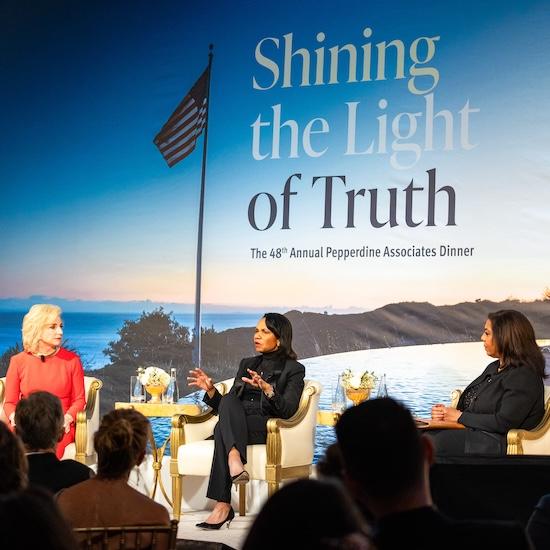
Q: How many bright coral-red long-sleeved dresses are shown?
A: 1